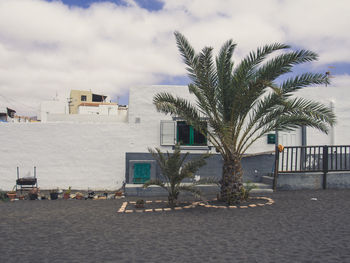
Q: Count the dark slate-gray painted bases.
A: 1